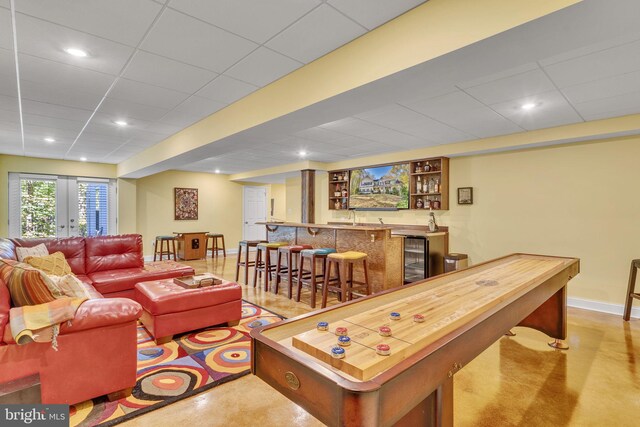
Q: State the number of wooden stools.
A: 8